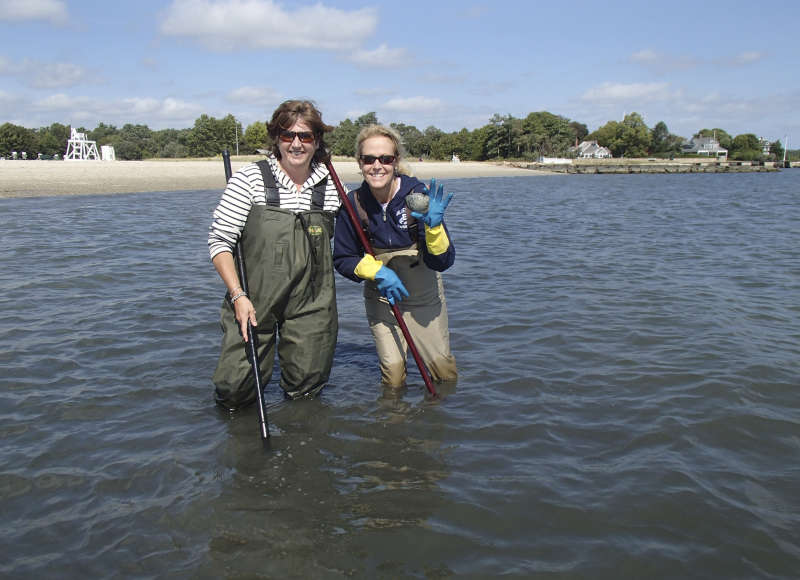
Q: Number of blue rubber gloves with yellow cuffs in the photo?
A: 2